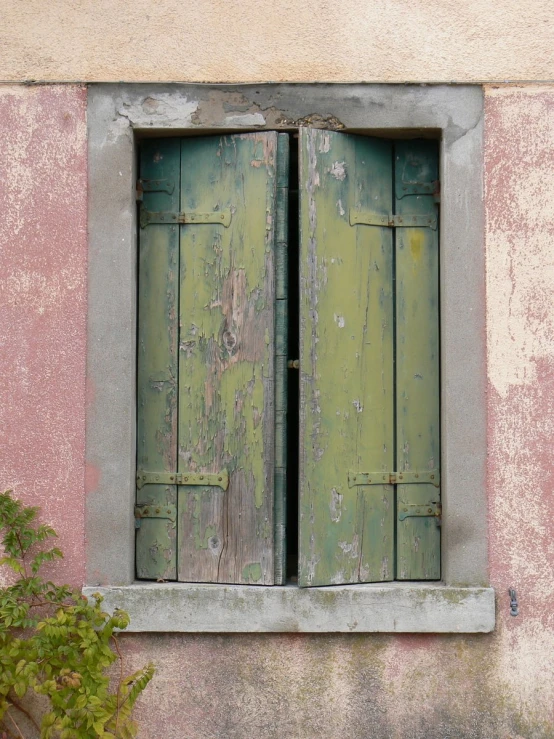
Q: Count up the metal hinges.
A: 8